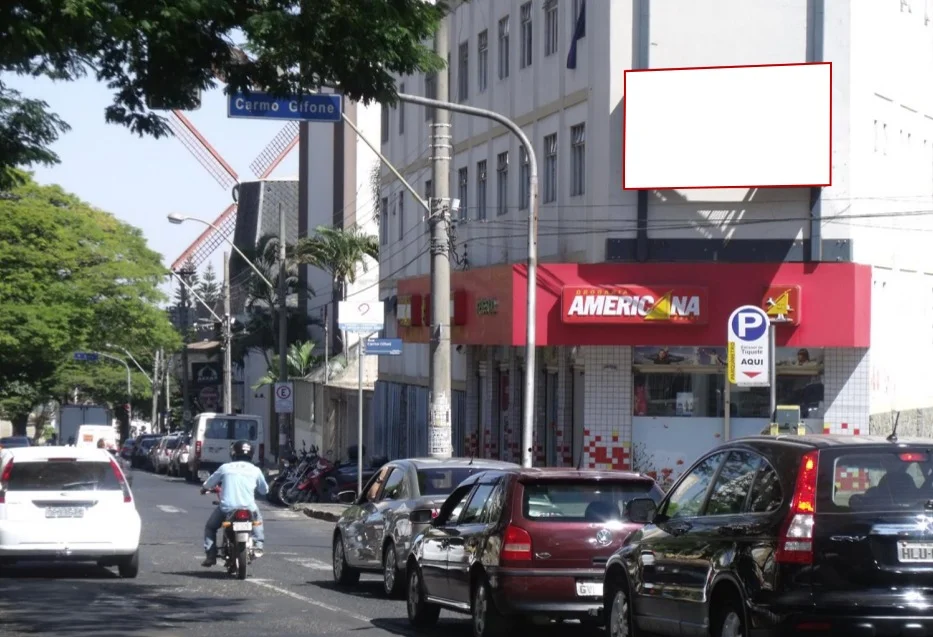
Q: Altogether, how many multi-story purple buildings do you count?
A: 0